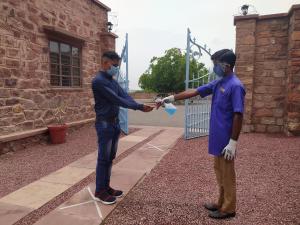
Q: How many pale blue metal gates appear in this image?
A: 2